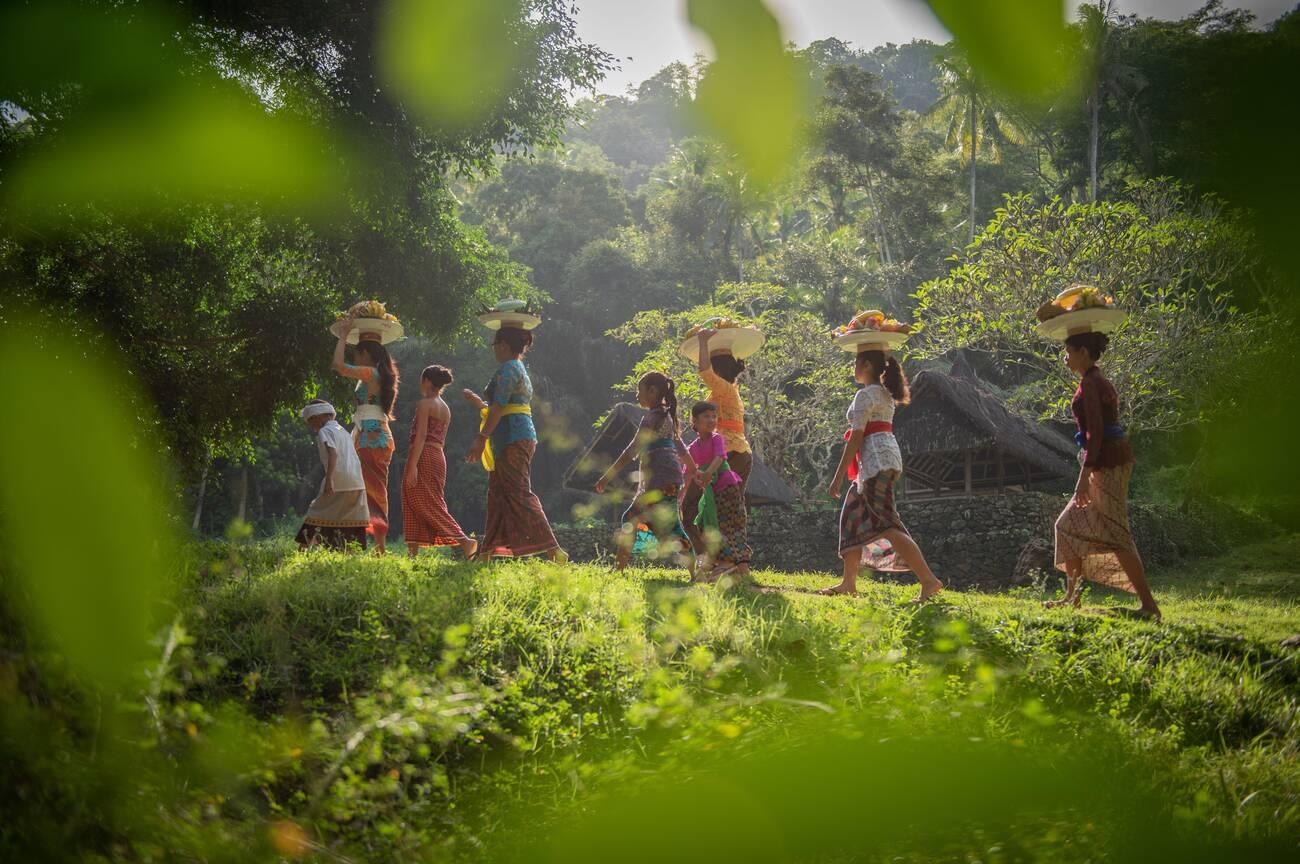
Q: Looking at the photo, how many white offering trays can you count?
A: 5